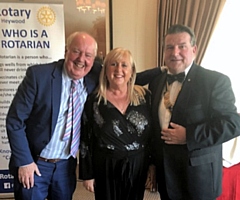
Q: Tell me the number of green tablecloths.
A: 0